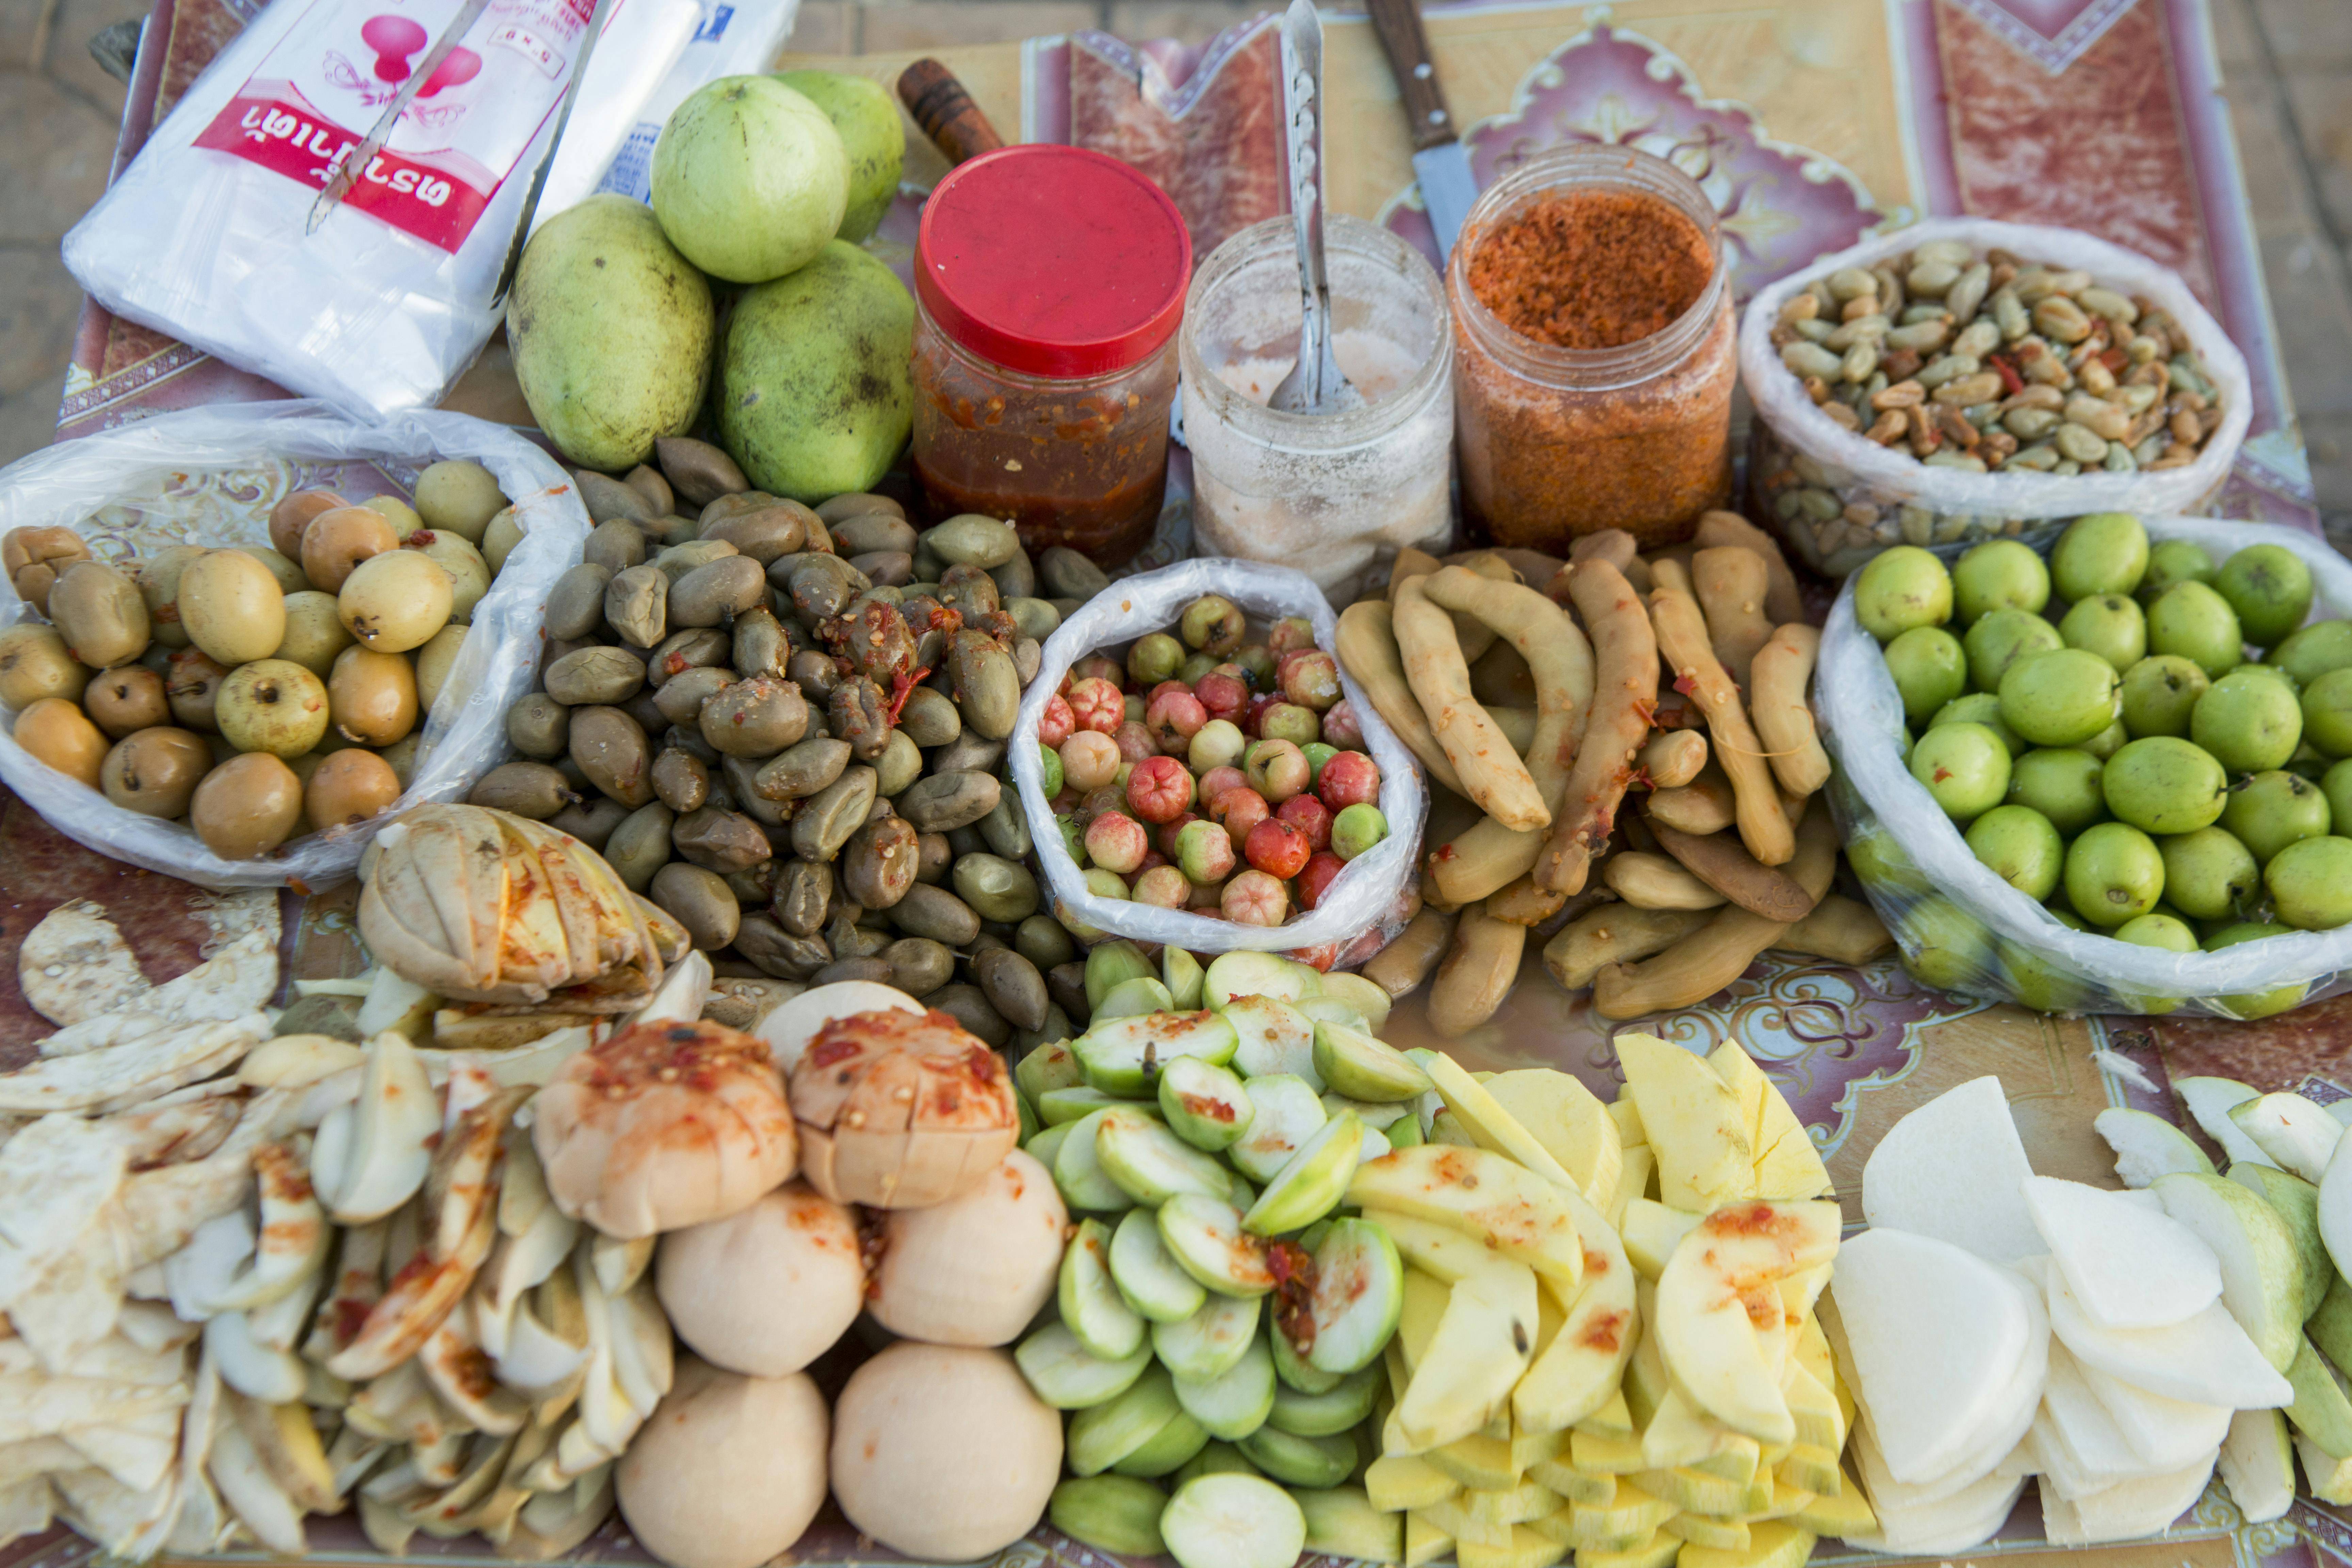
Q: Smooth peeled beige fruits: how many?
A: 4